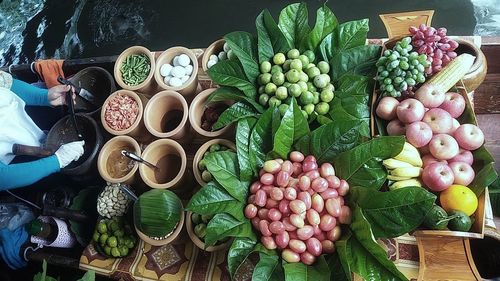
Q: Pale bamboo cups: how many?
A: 11